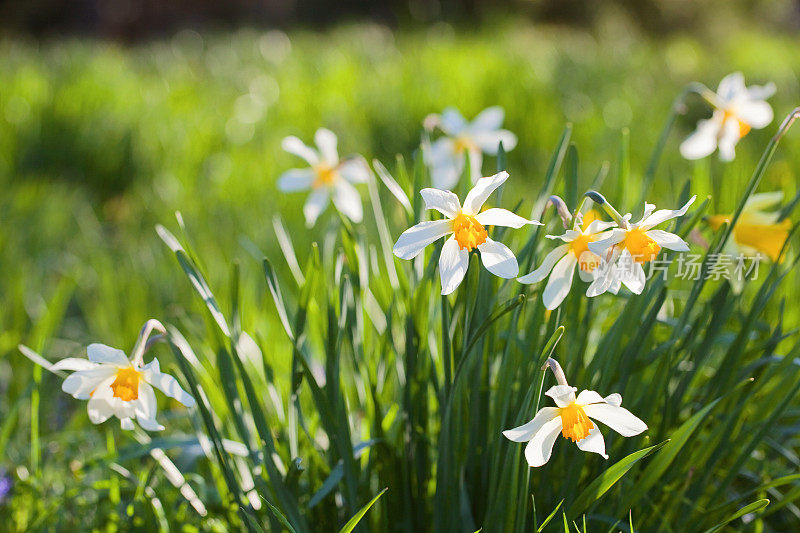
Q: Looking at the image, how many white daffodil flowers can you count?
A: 8